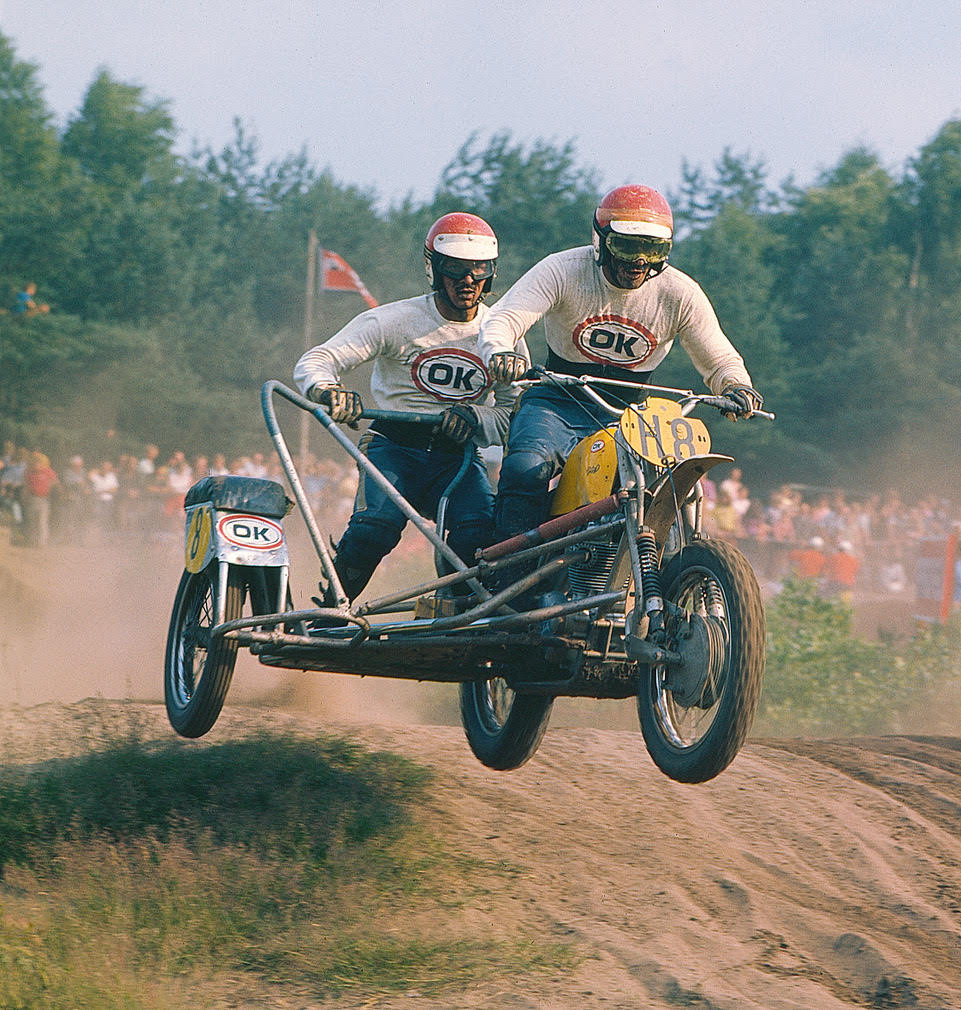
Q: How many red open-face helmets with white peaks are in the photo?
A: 2